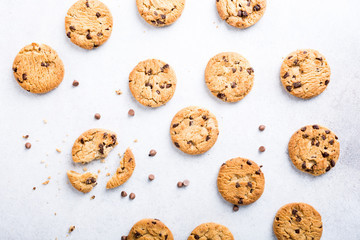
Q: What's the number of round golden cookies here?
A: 13